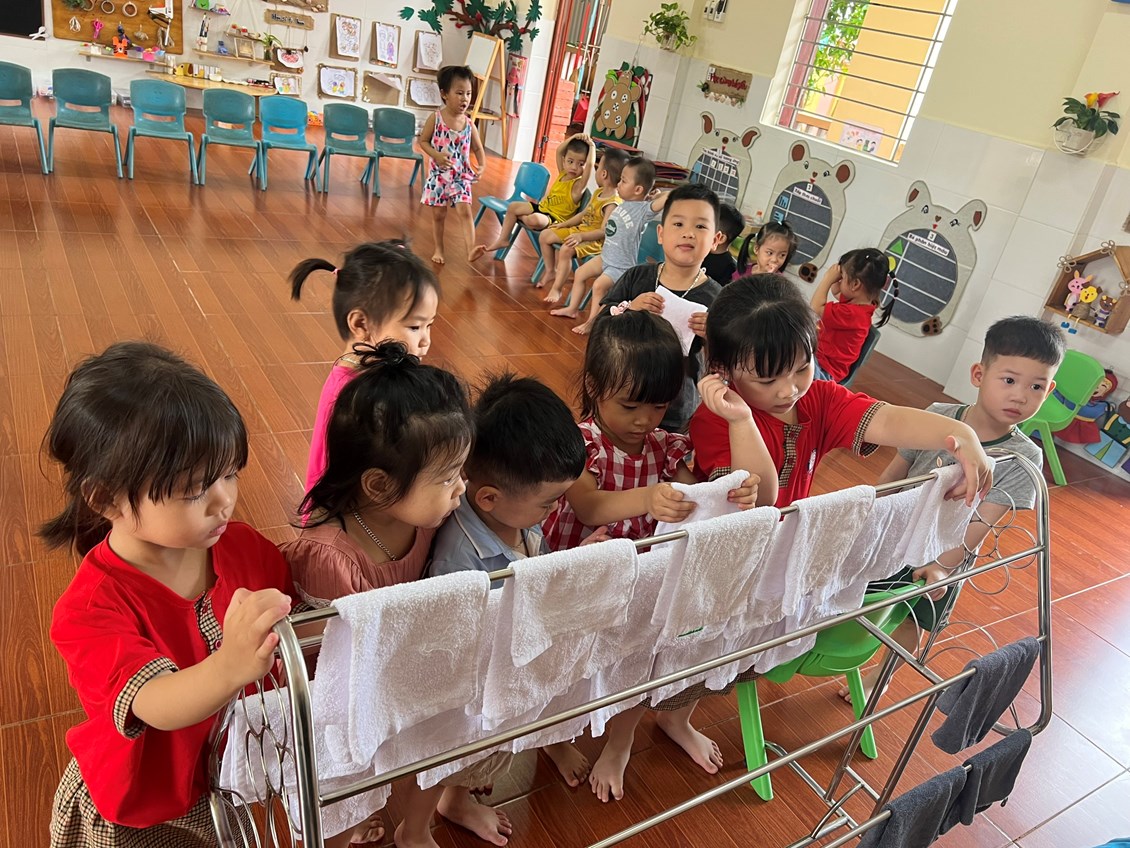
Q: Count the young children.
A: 15